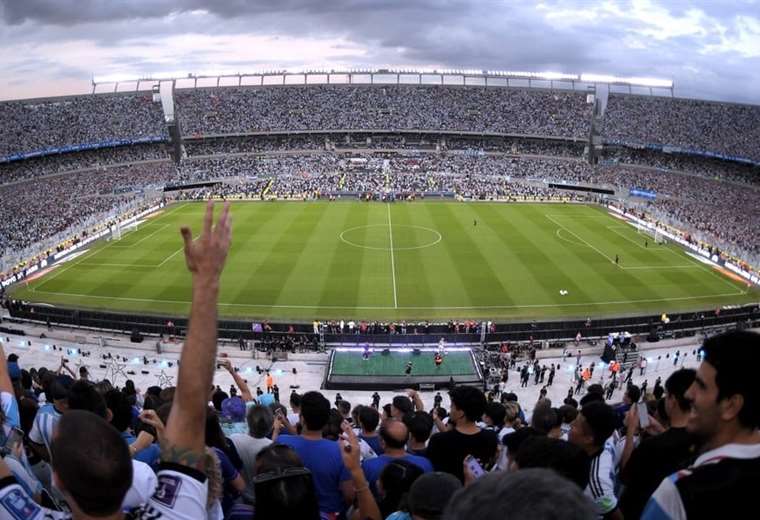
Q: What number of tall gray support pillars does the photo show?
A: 2